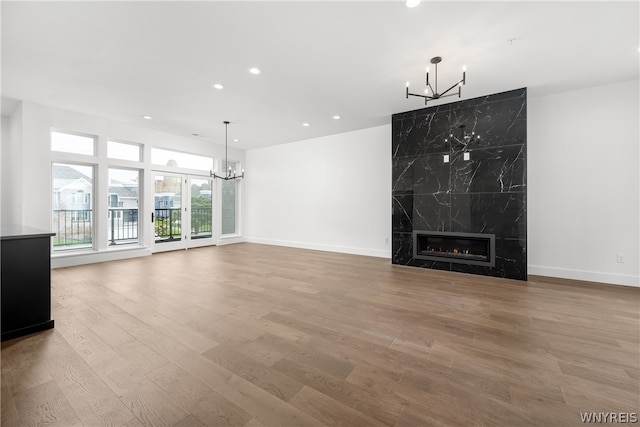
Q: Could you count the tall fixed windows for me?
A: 3